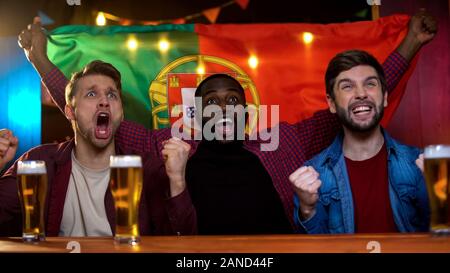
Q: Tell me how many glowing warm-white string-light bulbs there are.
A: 6